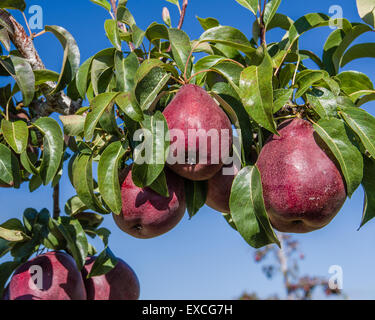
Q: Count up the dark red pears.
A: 6